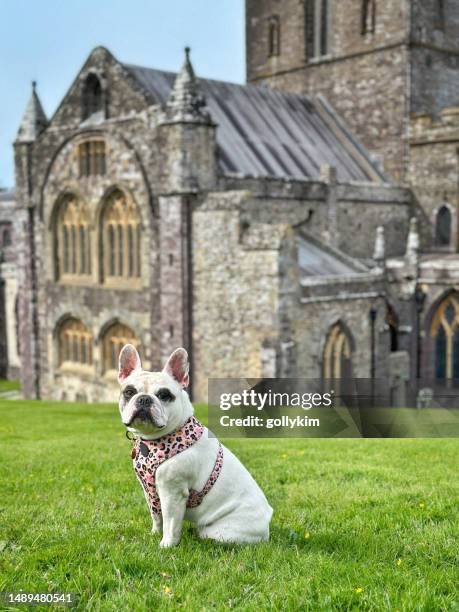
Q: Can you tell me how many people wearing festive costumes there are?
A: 0